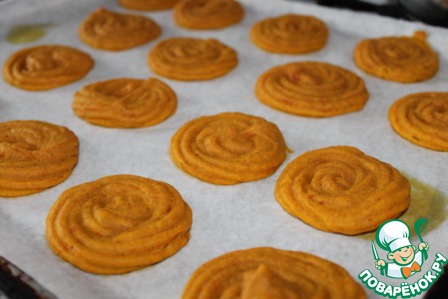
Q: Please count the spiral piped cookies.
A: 15